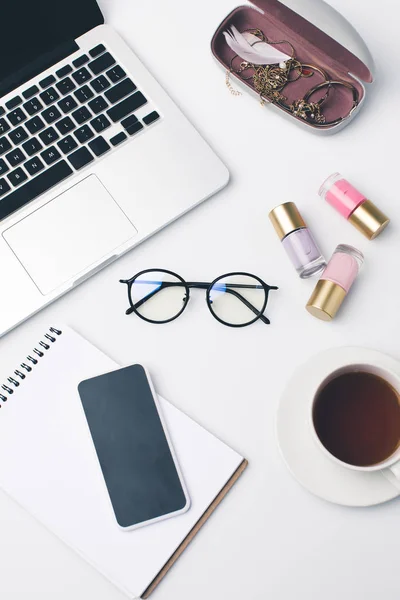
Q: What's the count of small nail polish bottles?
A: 3